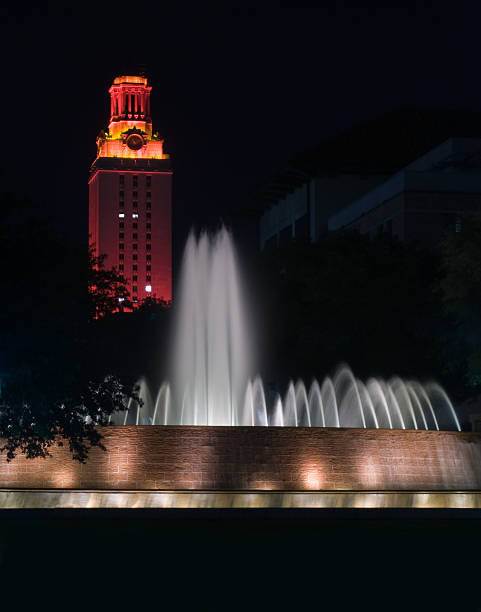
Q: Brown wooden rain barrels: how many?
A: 0